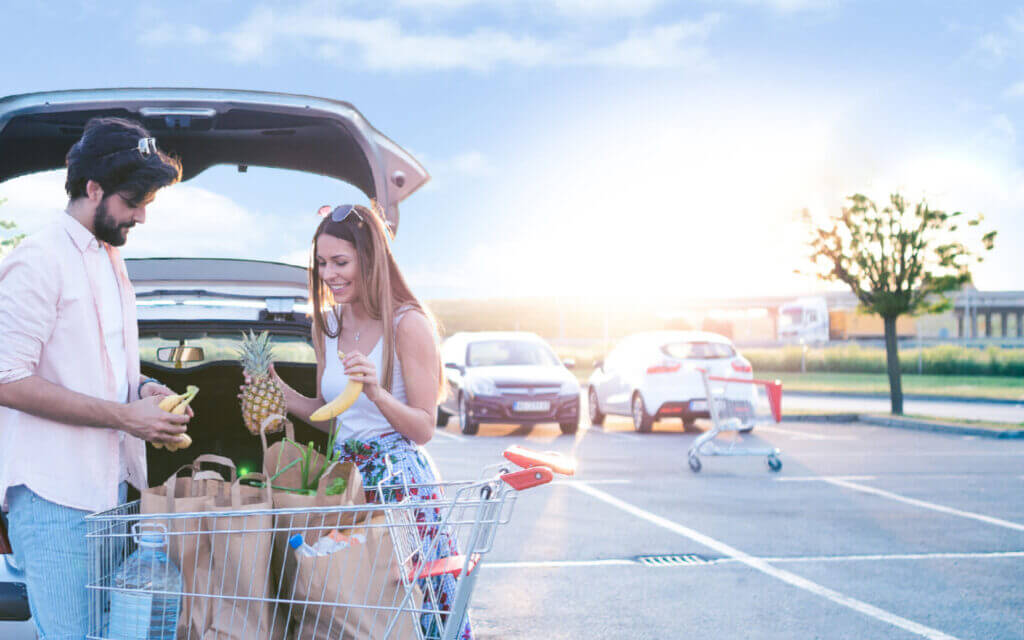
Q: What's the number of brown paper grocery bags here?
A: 4